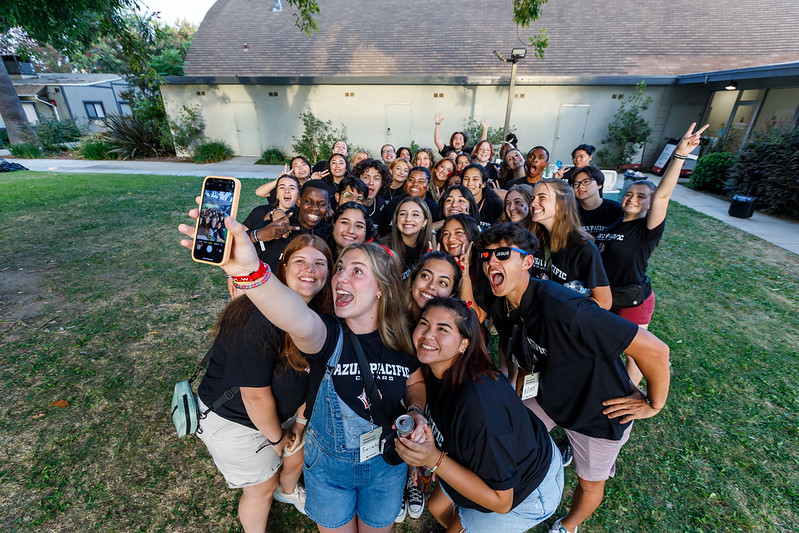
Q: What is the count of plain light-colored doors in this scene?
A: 3